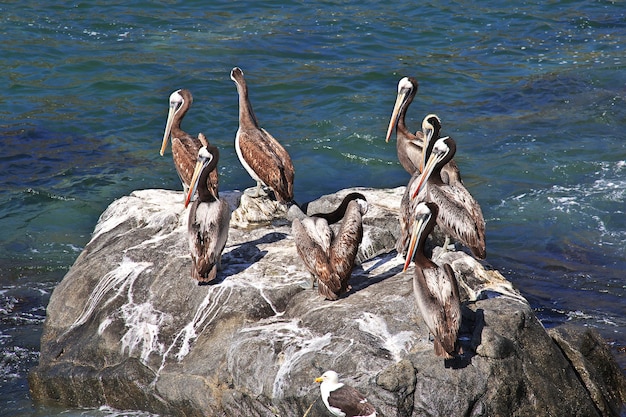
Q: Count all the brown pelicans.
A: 8